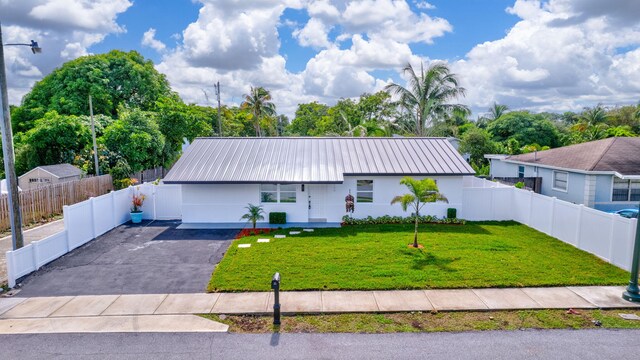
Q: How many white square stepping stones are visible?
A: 5